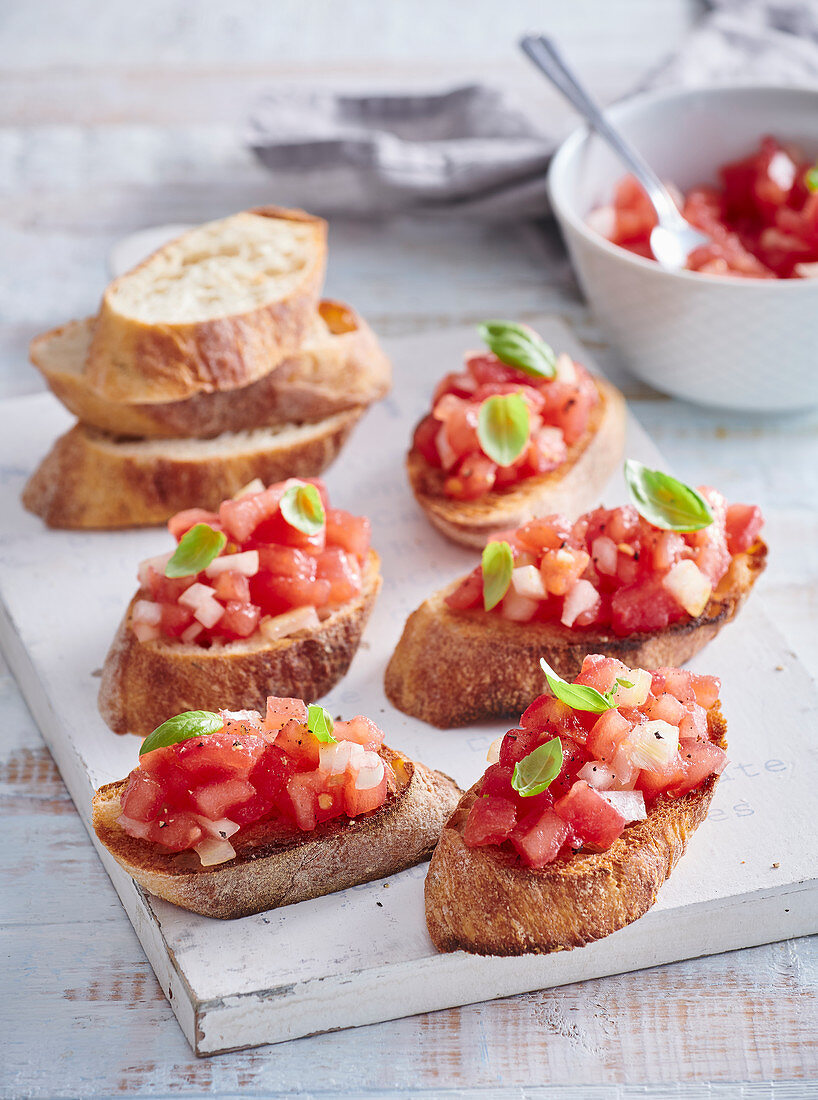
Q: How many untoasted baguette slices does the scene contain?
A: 3